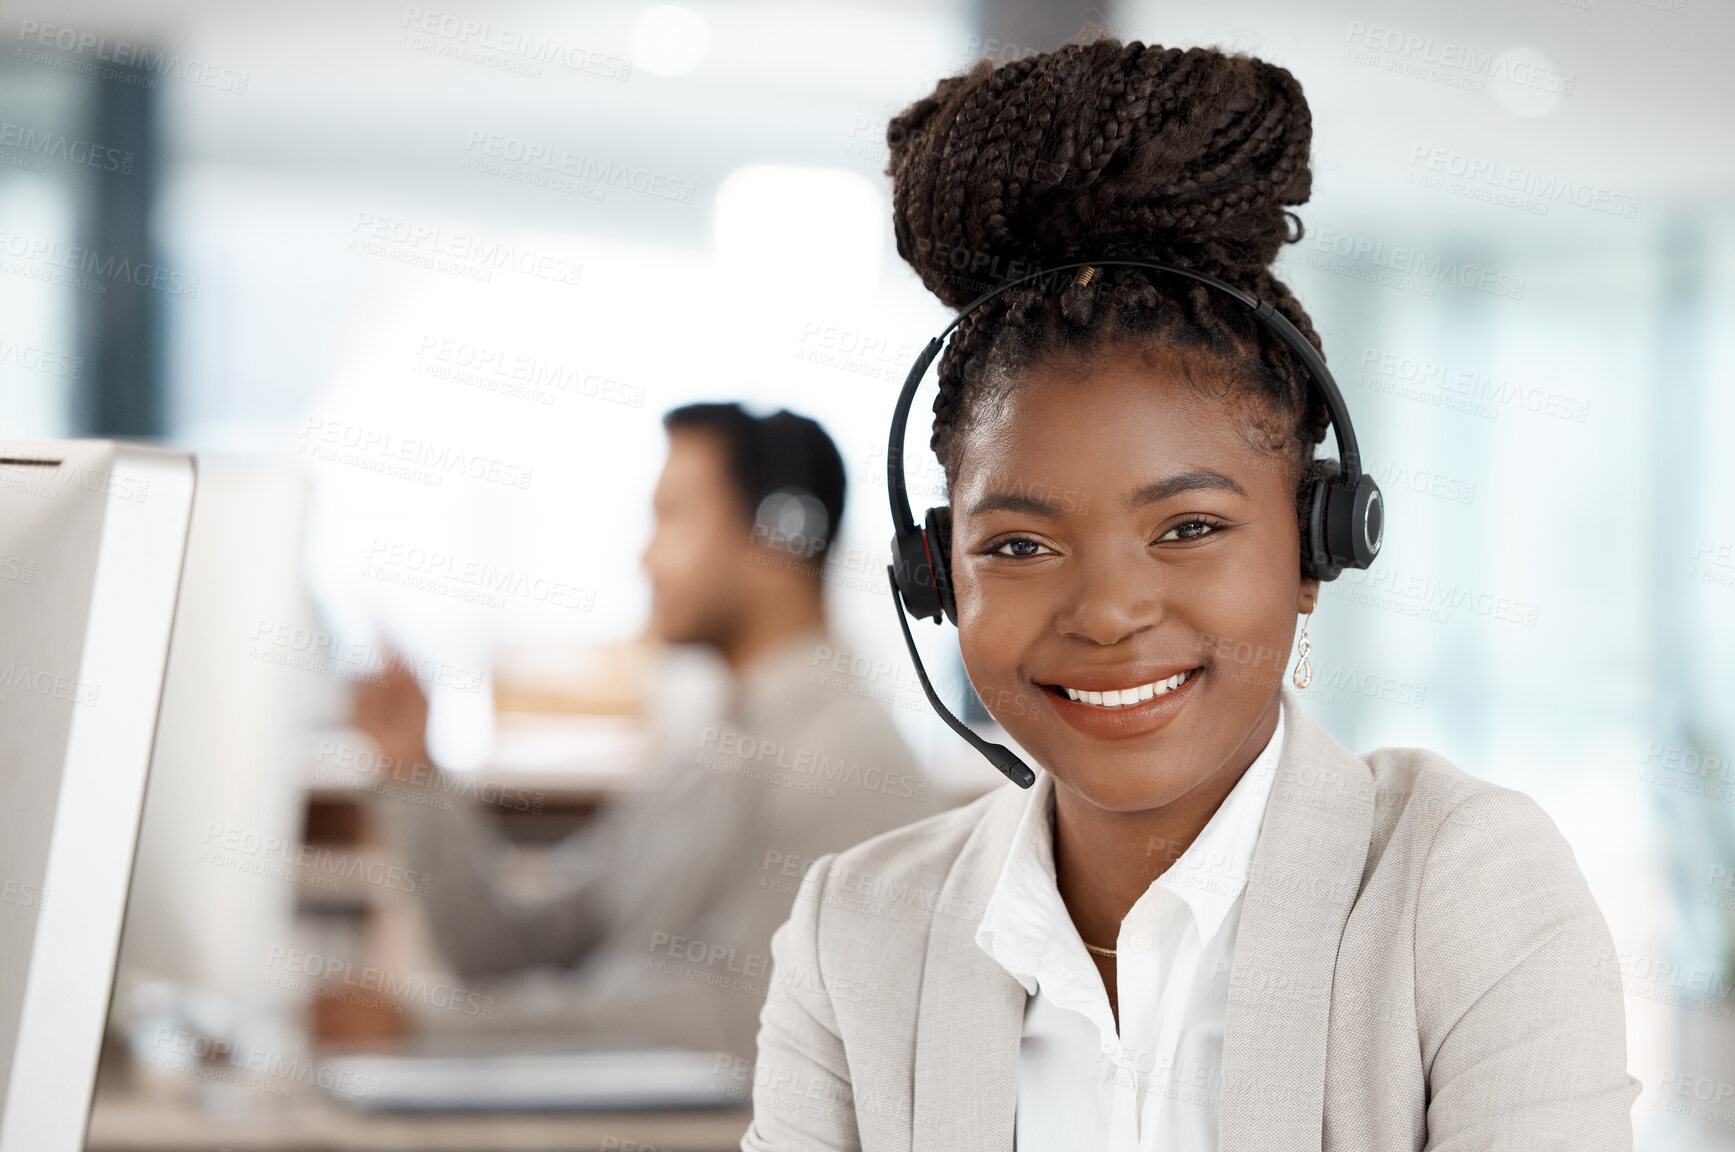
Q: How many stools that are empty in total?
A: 0